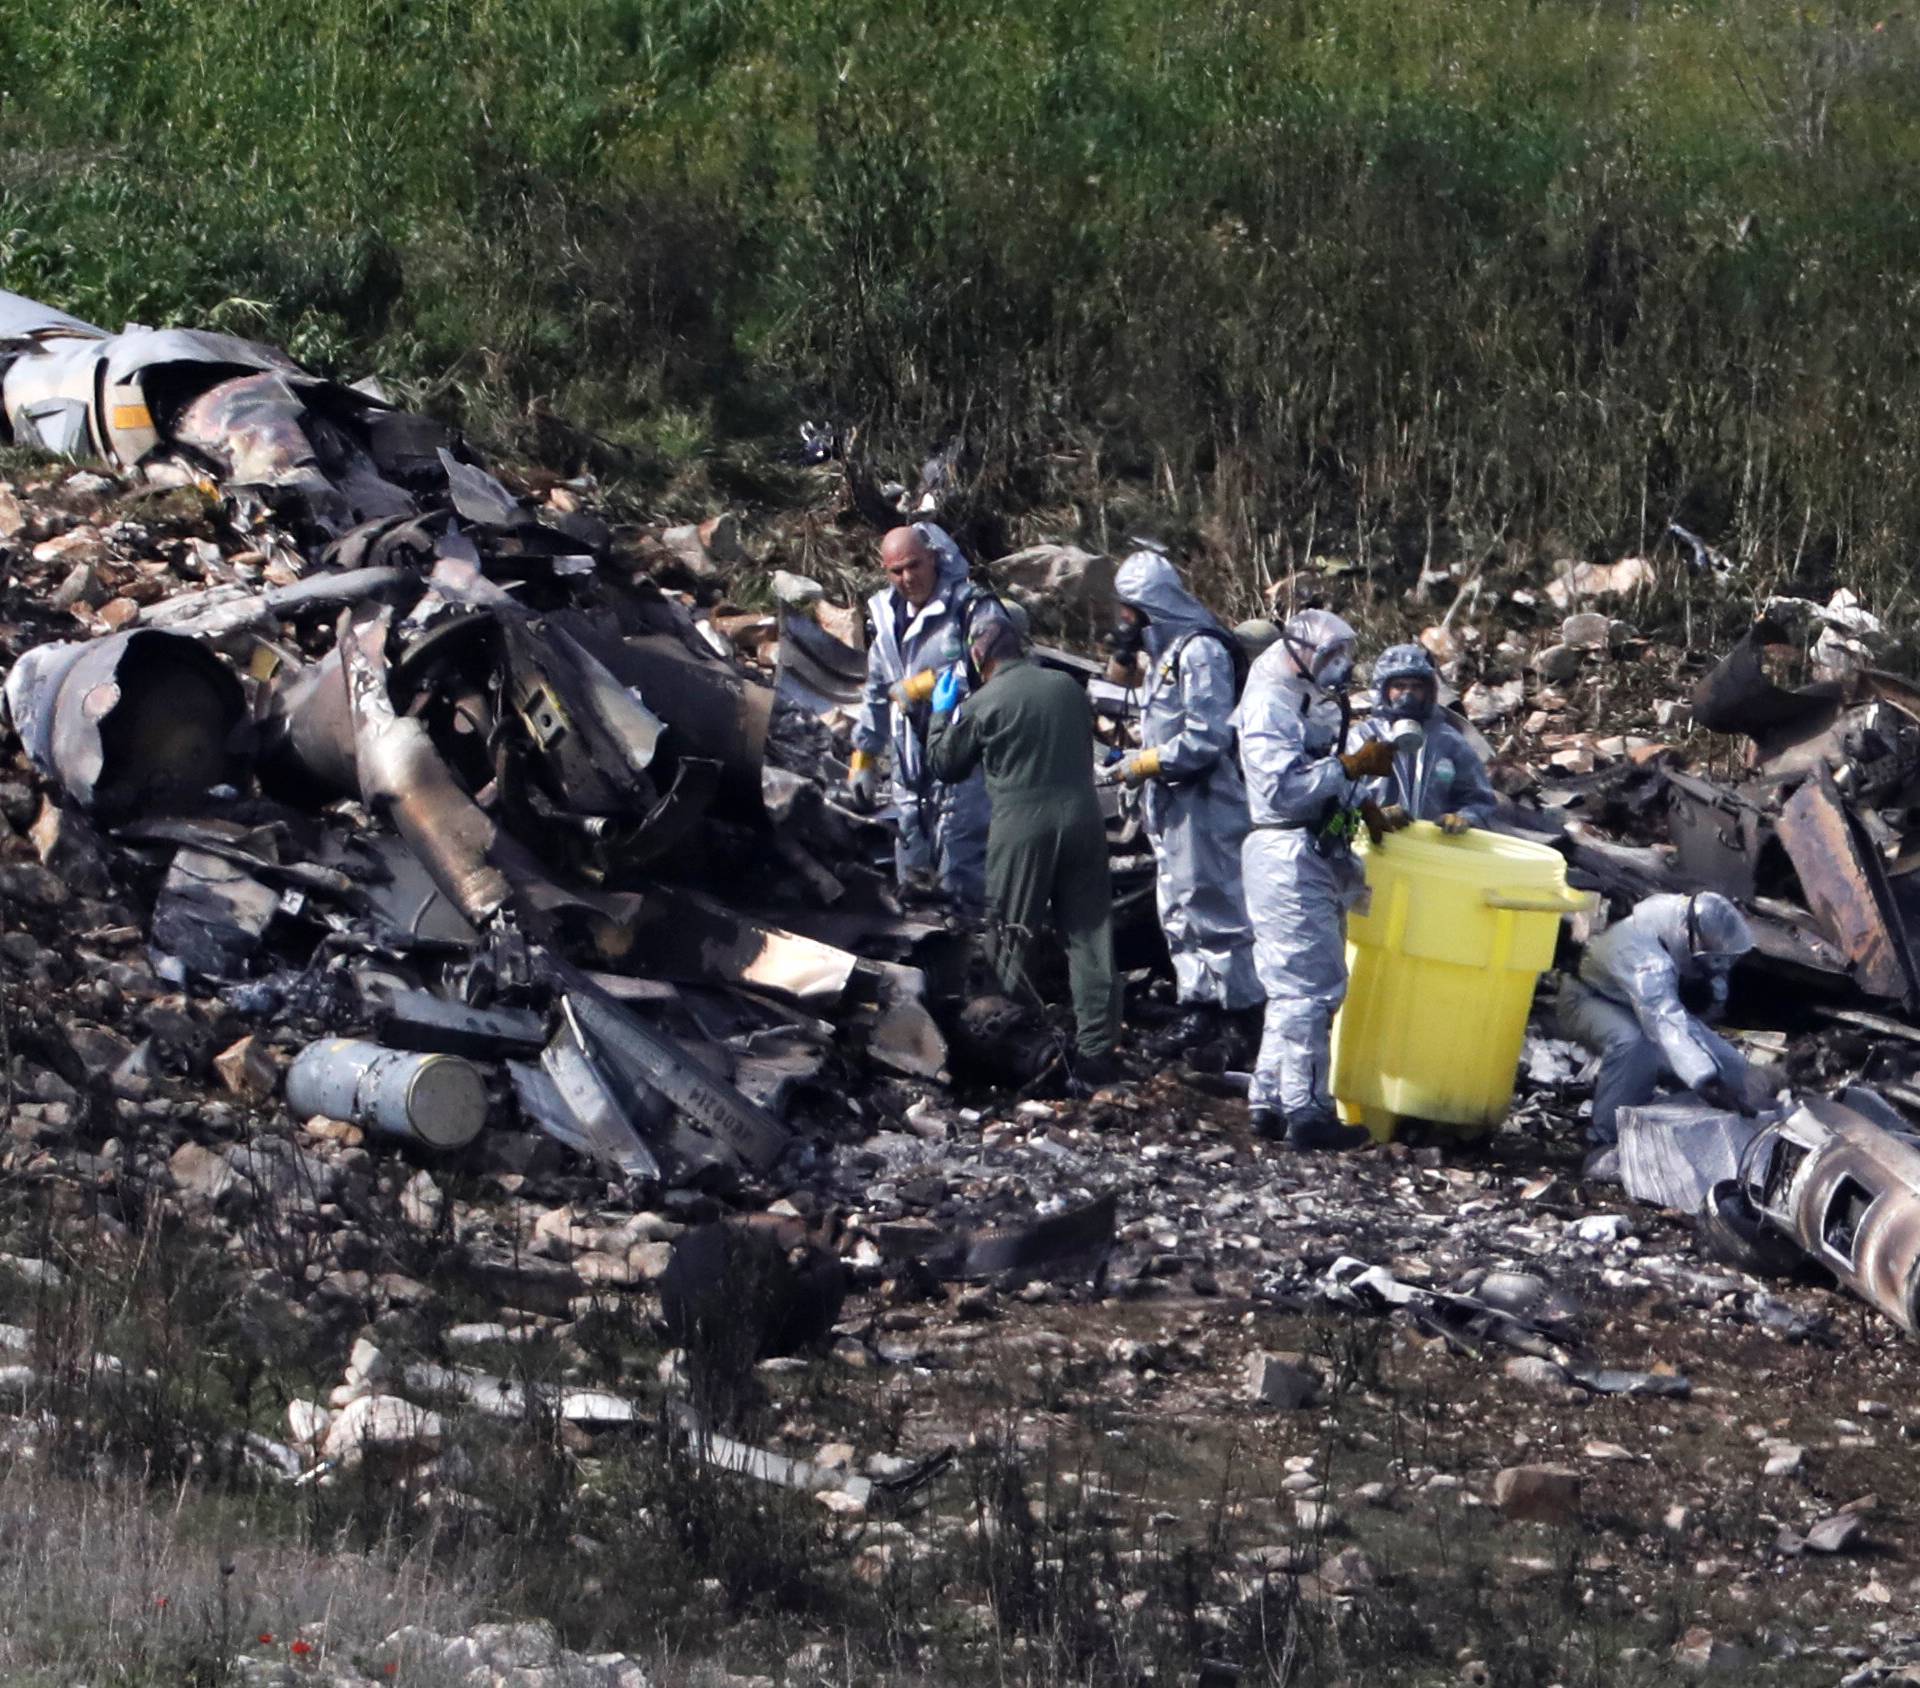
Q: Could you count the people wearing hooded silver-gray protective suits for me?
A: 5